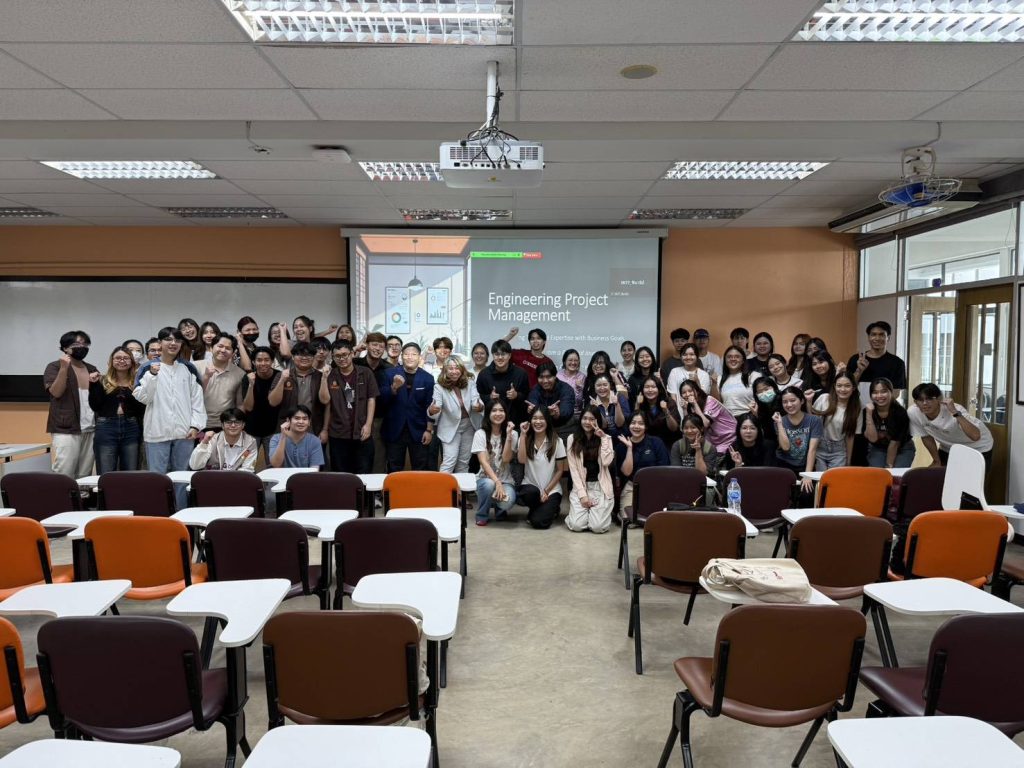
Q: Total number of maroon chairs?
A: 11